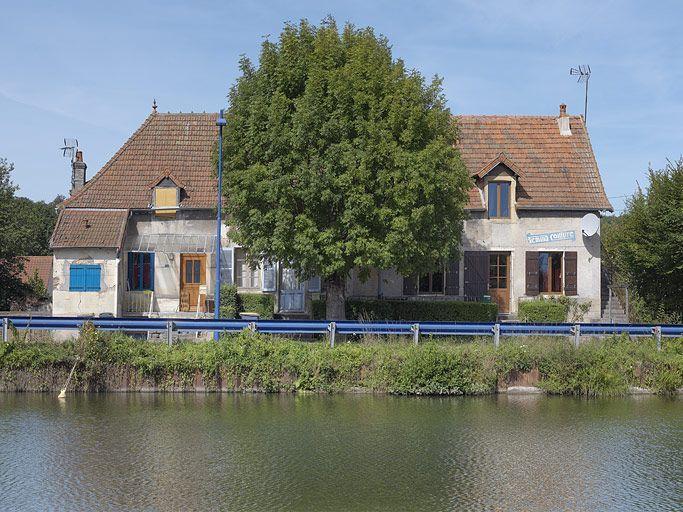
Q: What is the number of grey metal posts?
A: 8